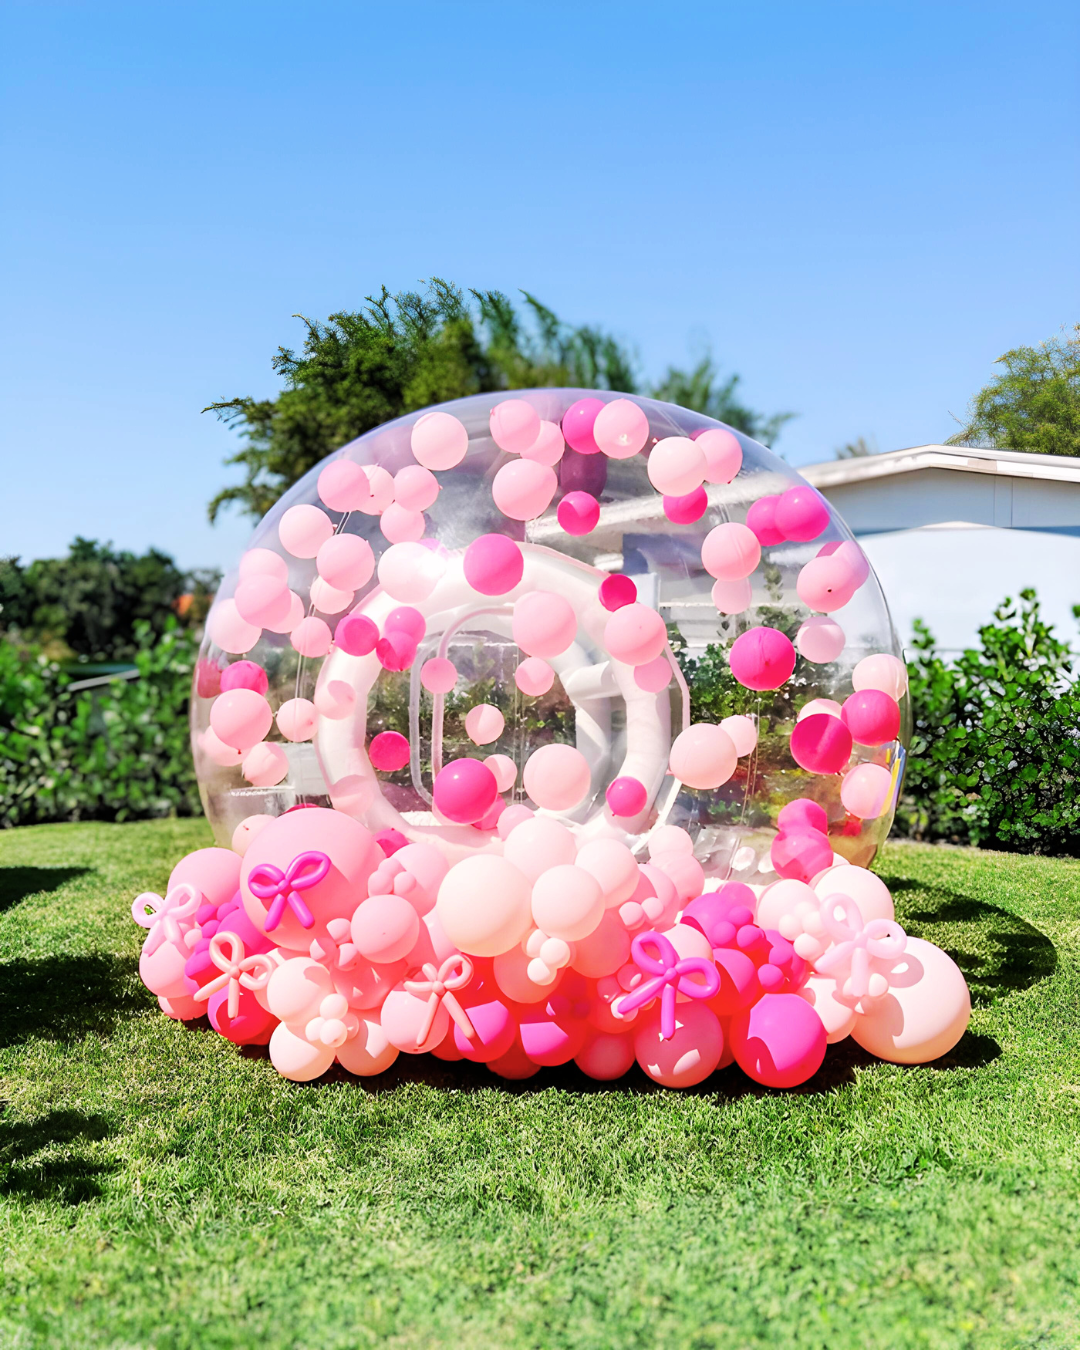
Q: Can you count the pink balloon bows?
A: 6